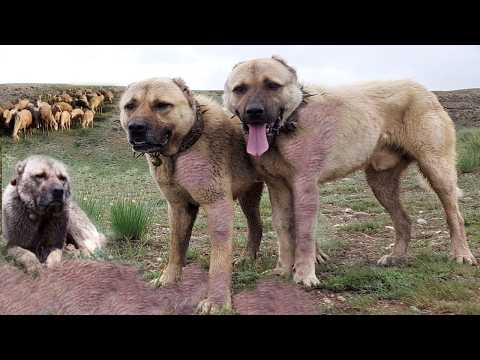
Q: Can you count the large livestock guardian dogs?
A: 3